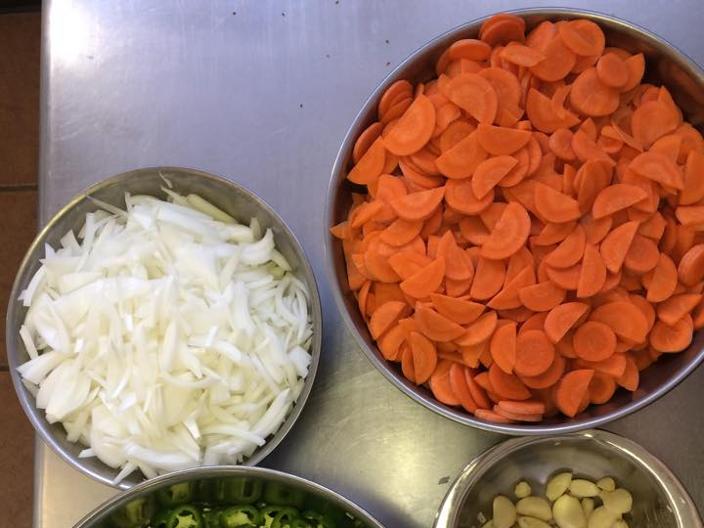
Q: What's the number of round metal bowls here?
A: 4